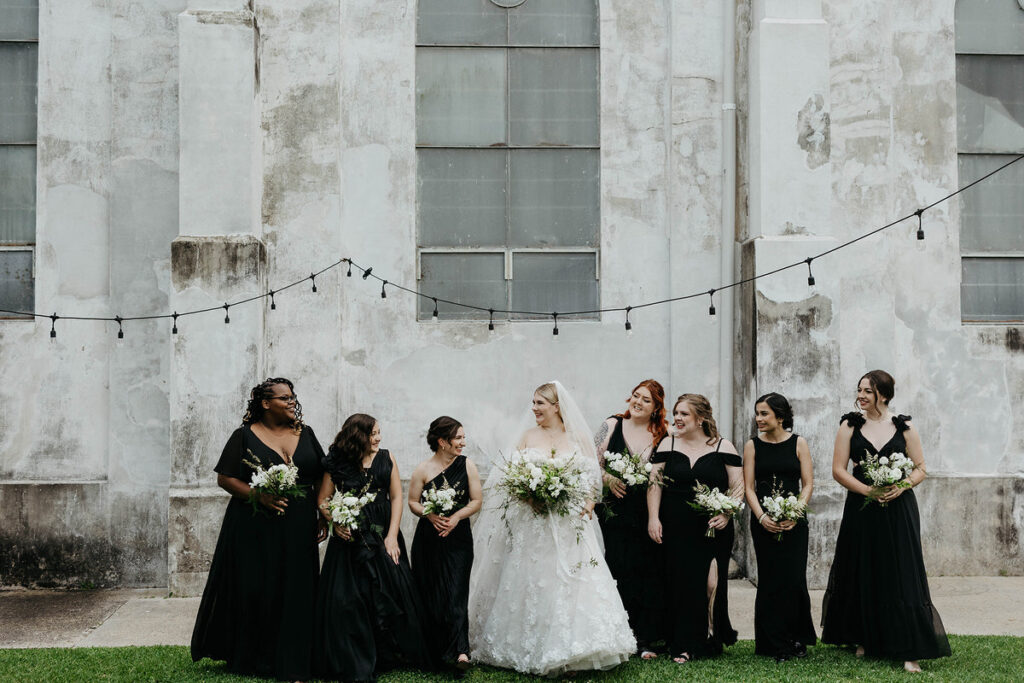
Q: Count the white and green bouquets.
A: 8